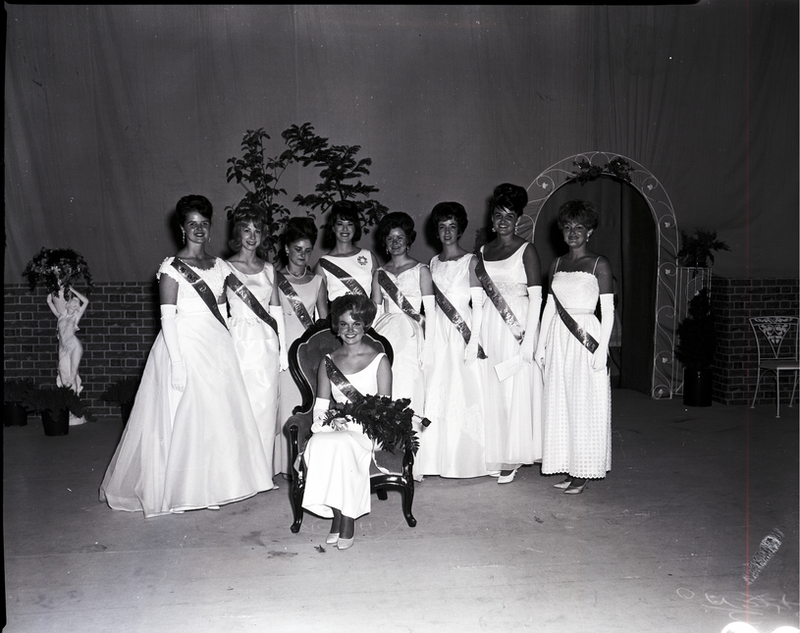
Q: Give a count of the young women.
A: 9